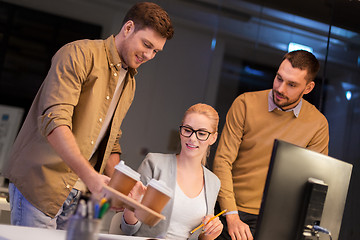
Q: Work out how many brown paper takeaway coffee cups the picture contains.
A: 2